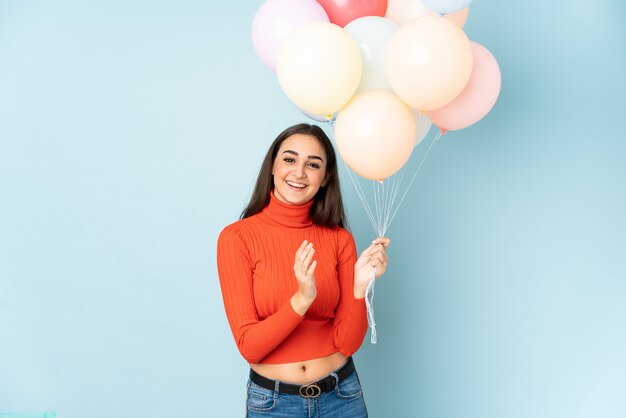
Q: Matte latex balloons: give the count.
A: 11